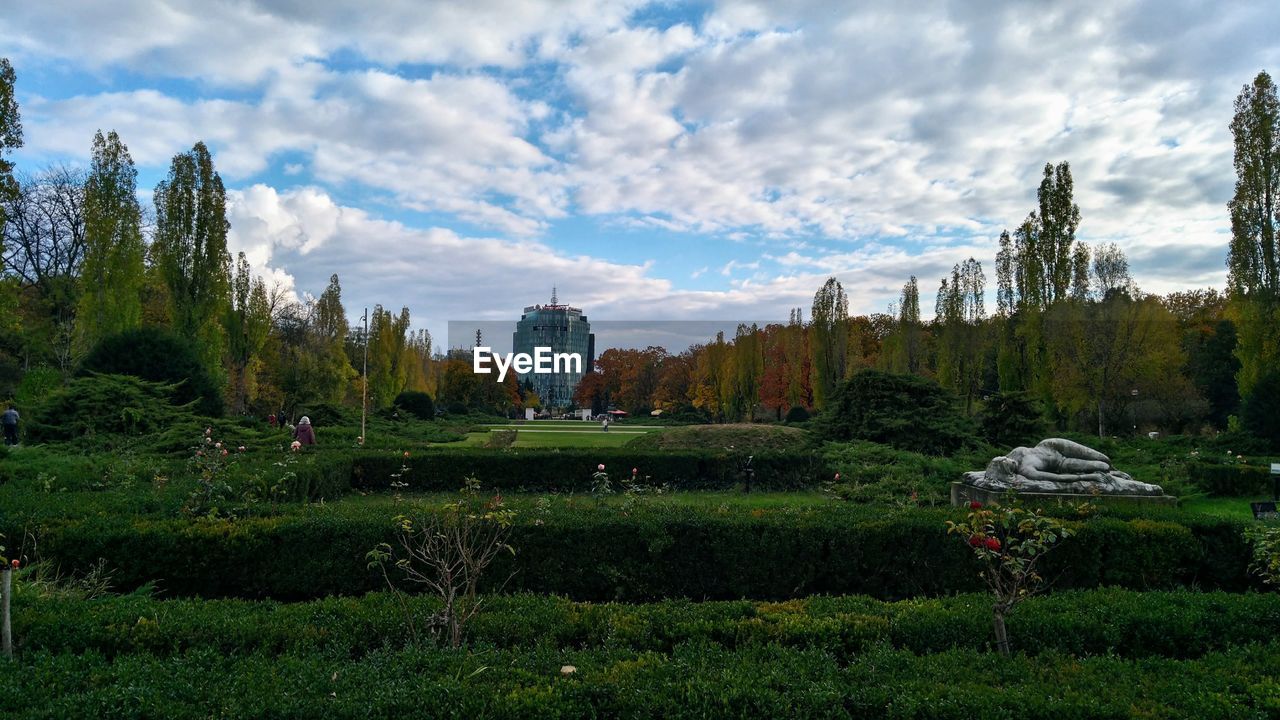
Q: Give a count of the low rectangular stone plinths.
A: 1